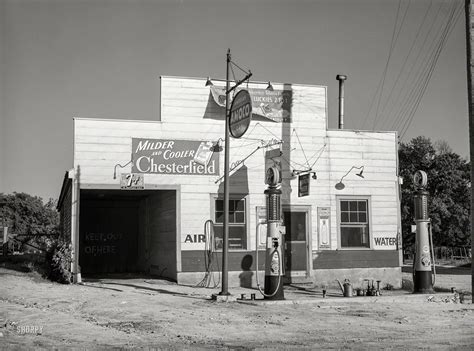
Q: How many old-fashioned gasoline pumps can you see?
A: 2